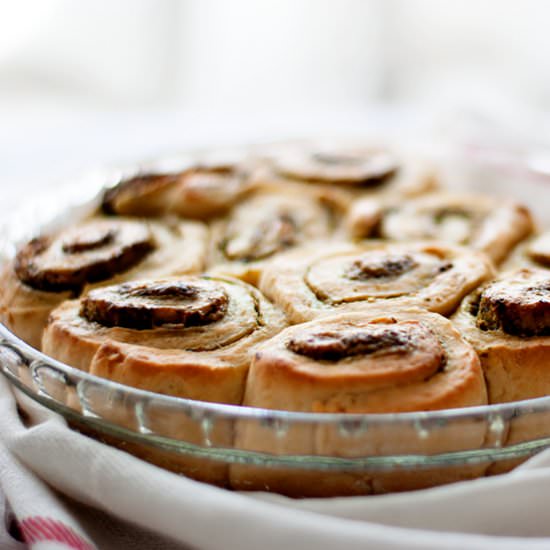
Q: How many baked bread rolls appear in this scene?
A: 10